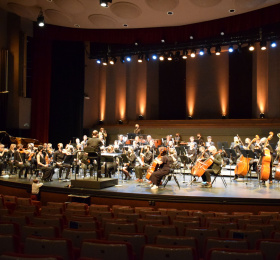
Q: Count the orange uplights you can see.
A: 6